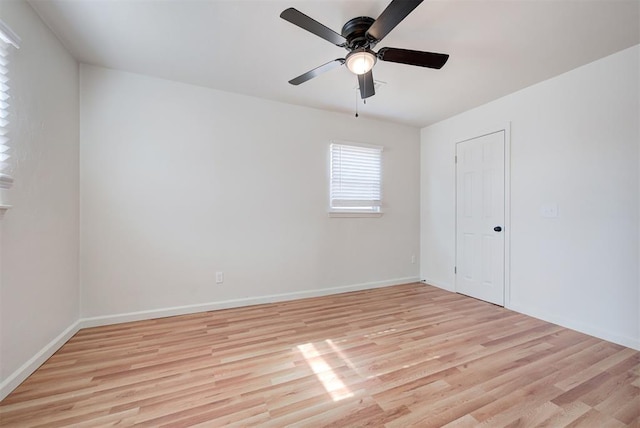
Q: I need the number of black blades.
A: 5